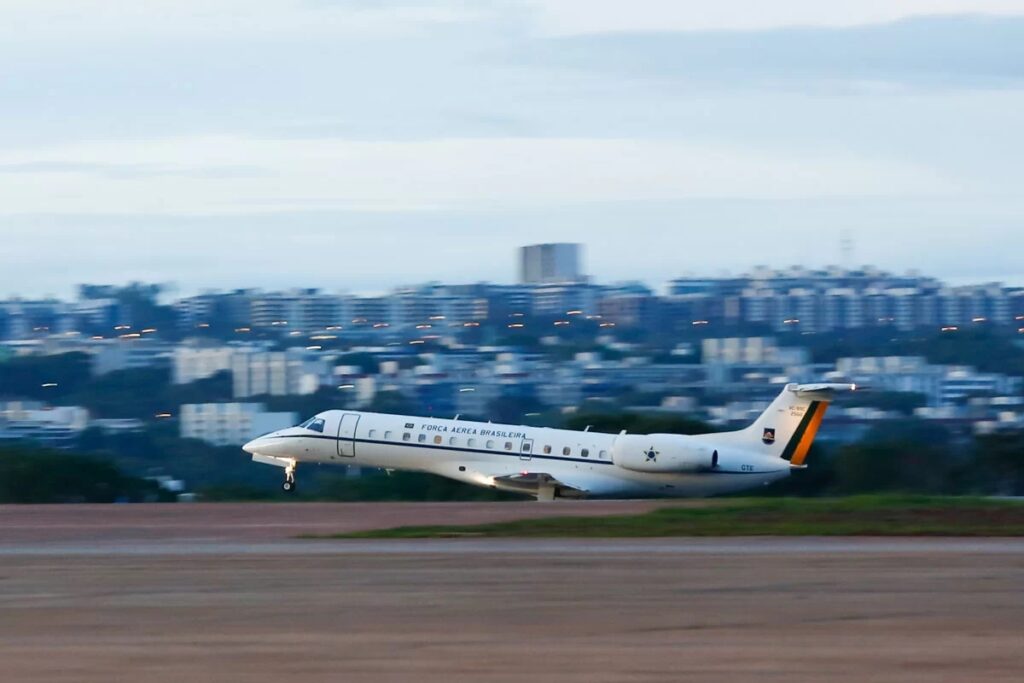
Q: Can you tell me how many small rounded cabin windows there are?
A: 14